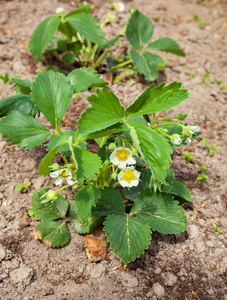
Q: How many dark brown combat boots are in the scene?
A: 0